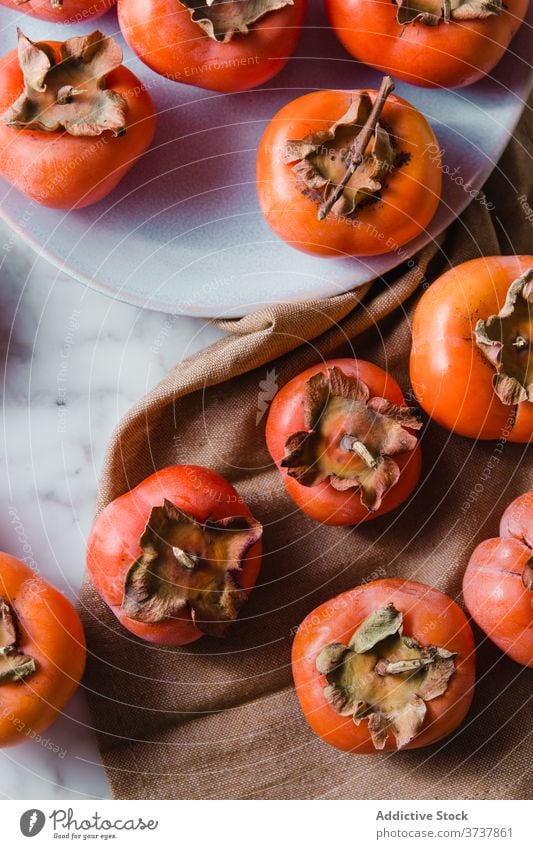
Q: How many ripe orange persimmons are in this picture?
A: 11